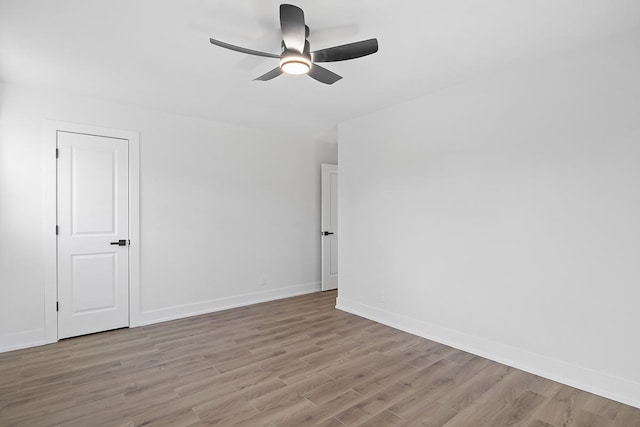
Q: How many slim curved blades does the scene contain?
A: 5